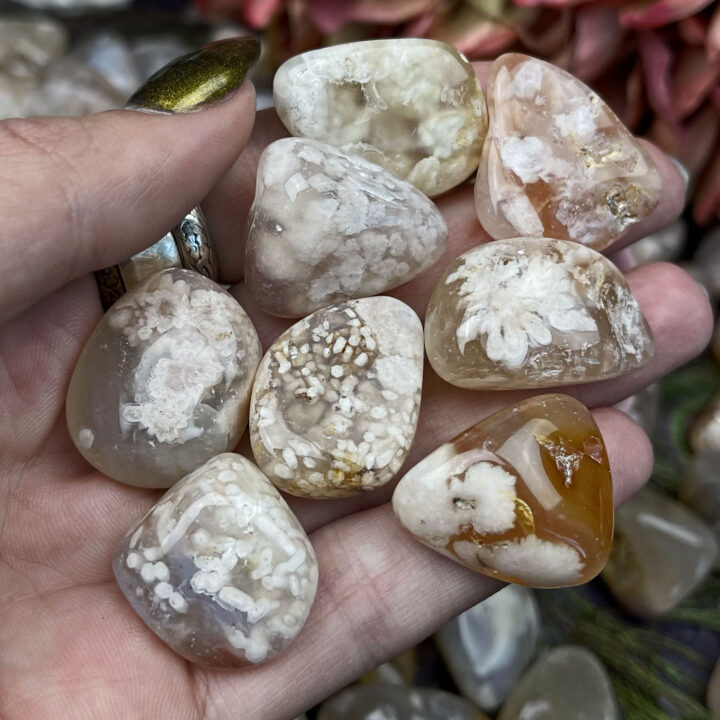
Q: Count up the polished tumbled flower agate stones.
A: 8